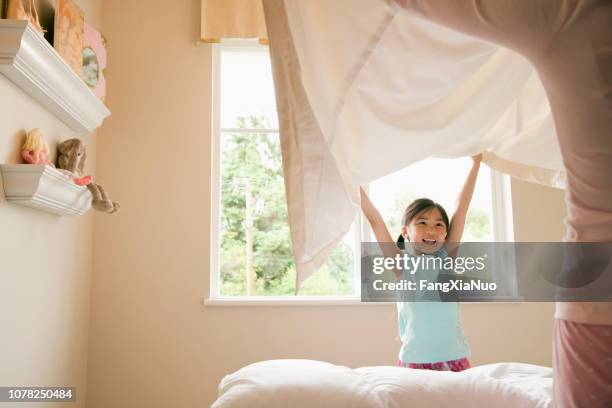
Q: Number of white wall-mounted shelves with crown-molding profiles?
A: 2